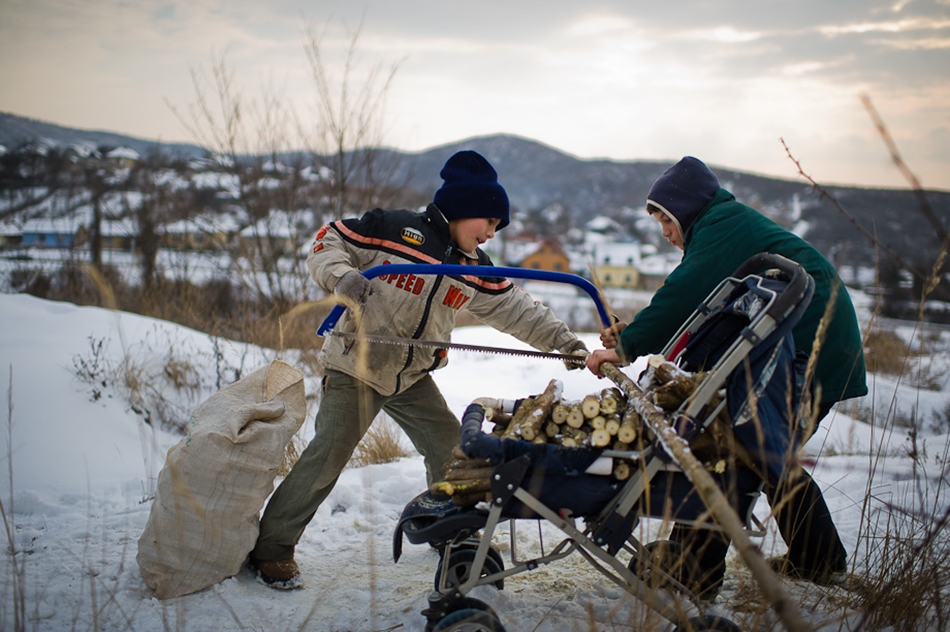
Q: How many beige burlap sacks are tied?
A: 0